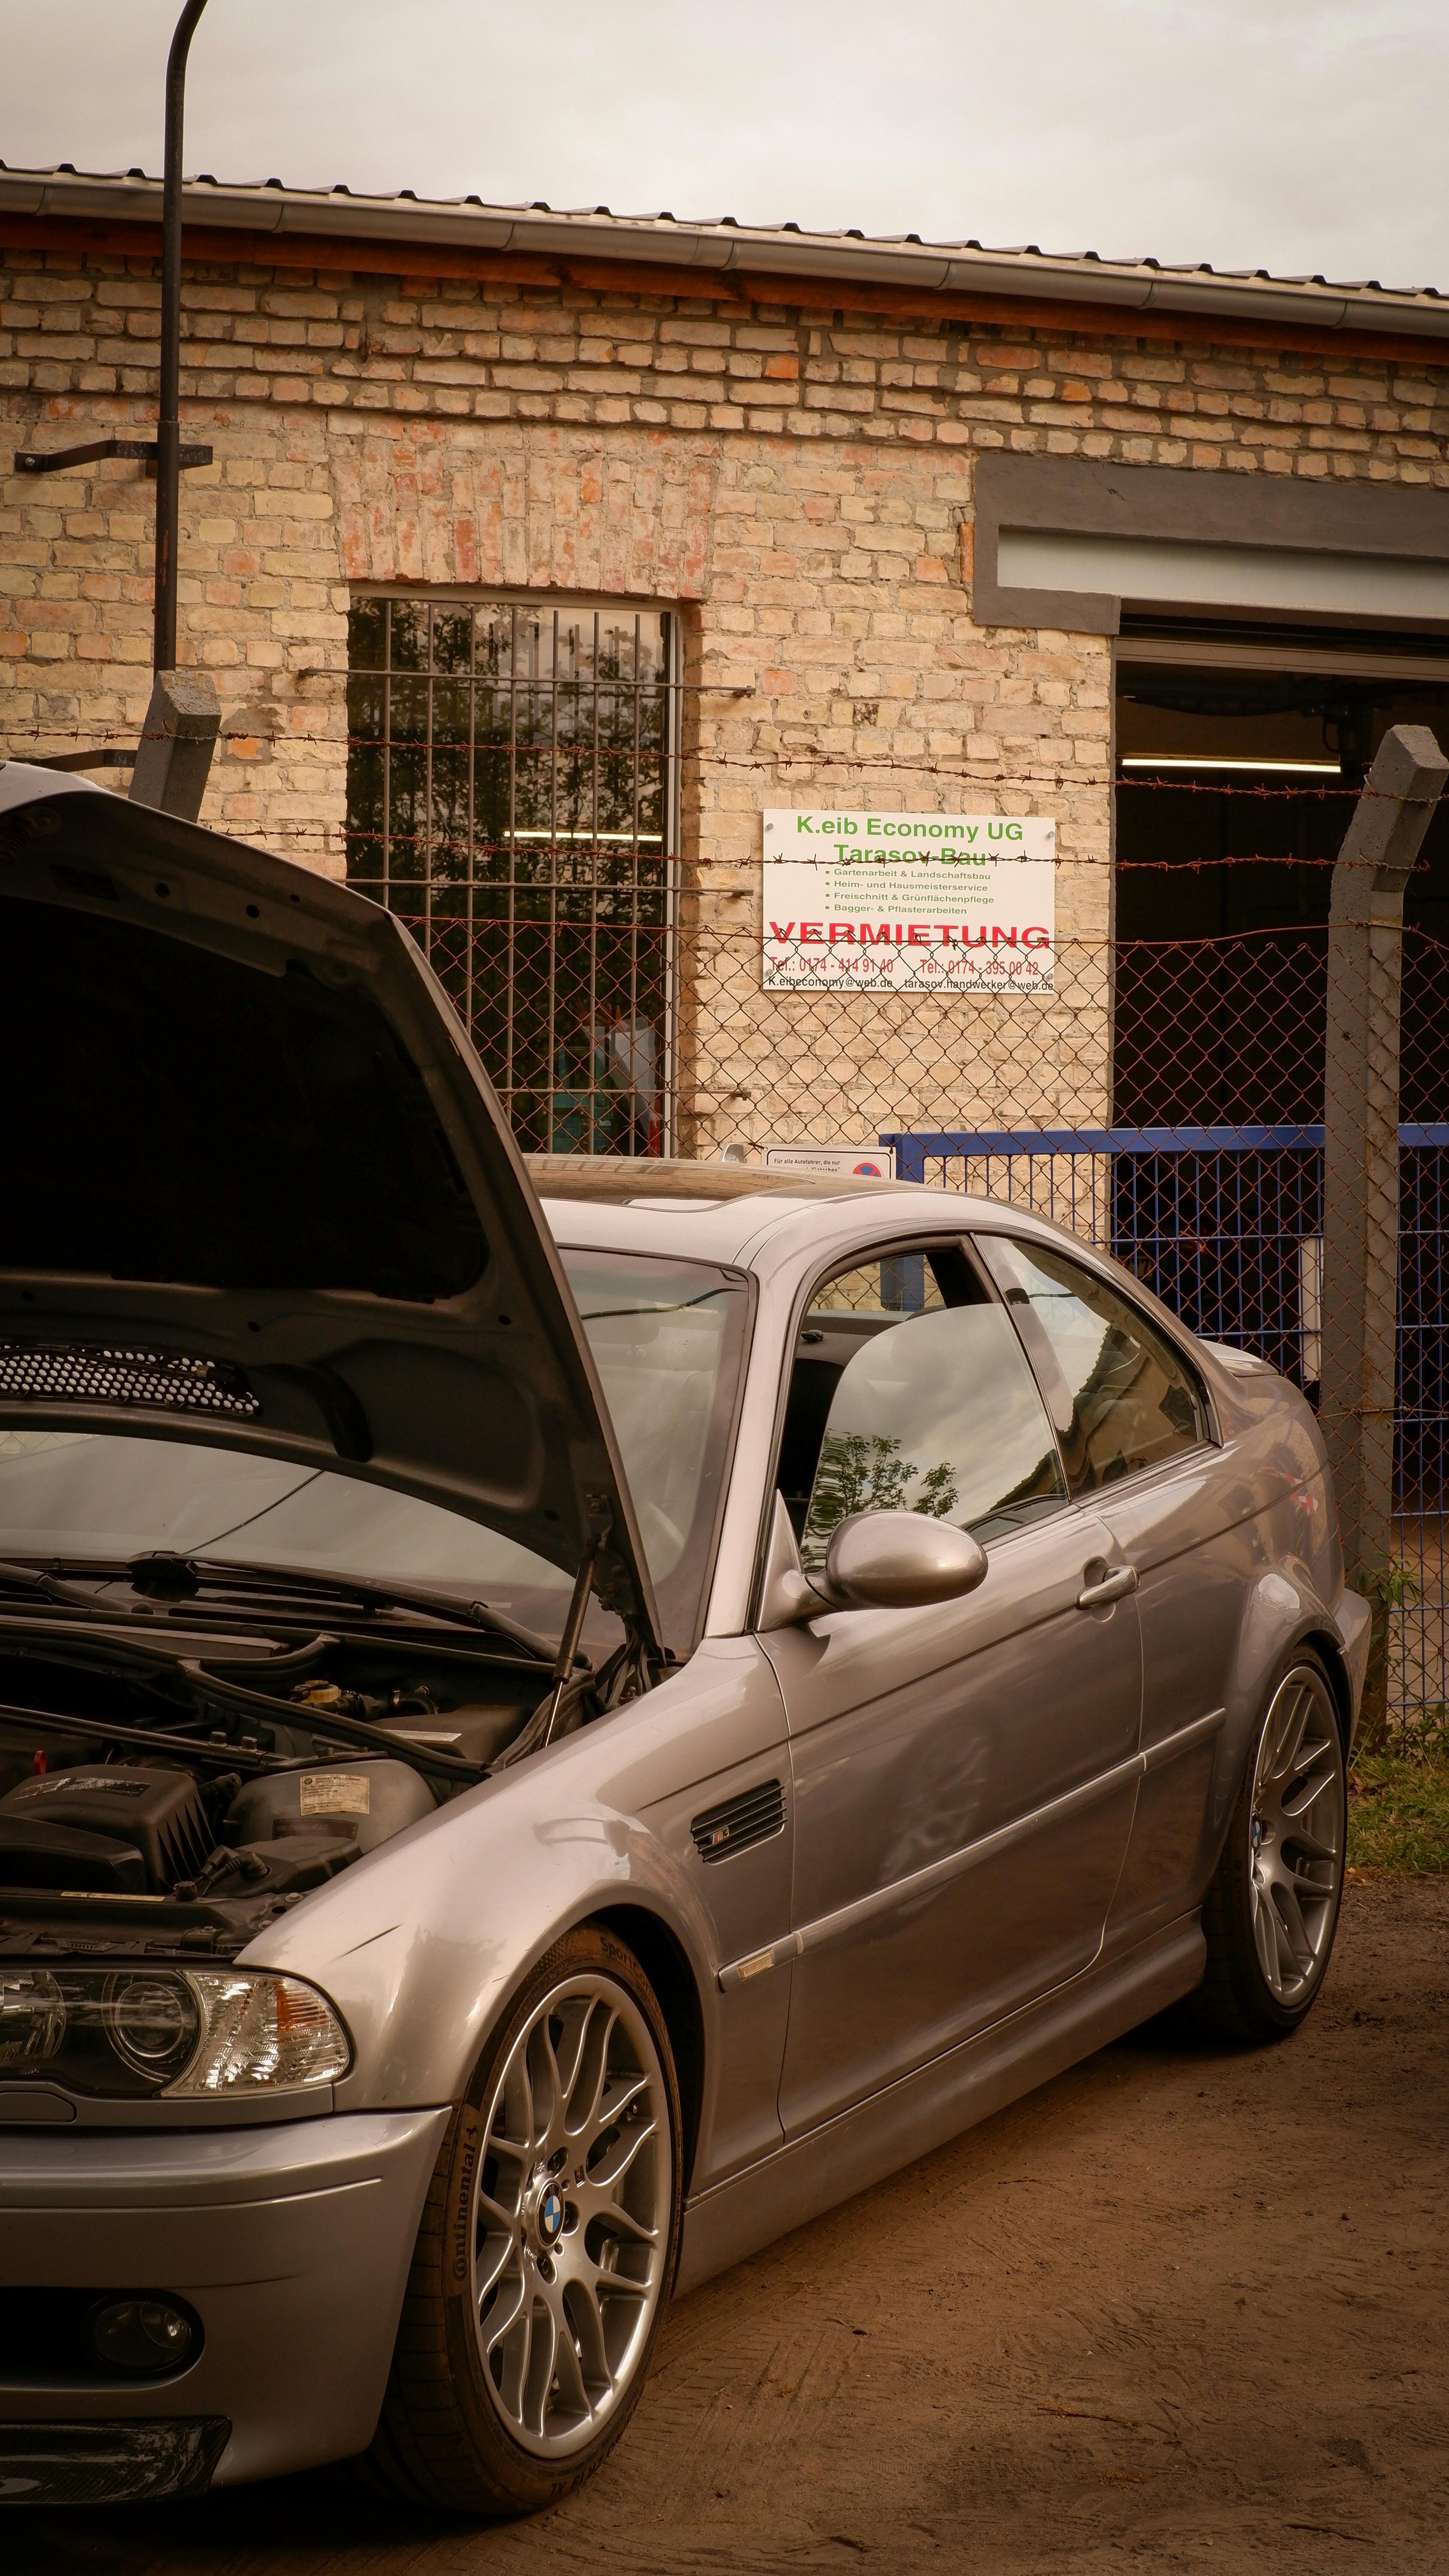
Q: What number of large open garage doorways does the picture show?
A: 1